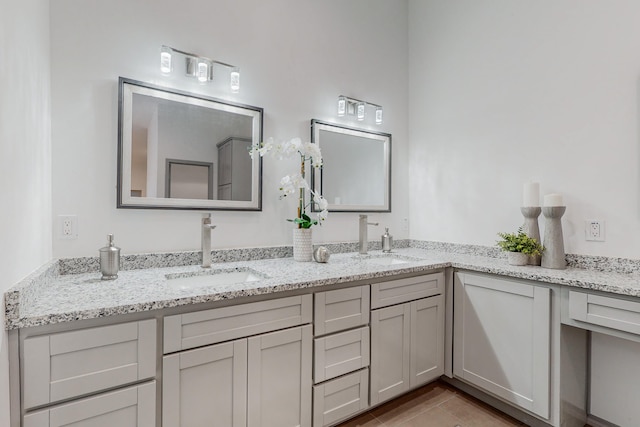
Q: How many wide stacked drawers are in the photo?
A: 2